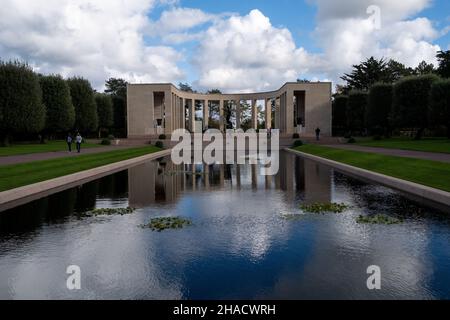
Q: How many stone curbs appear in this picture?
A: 2